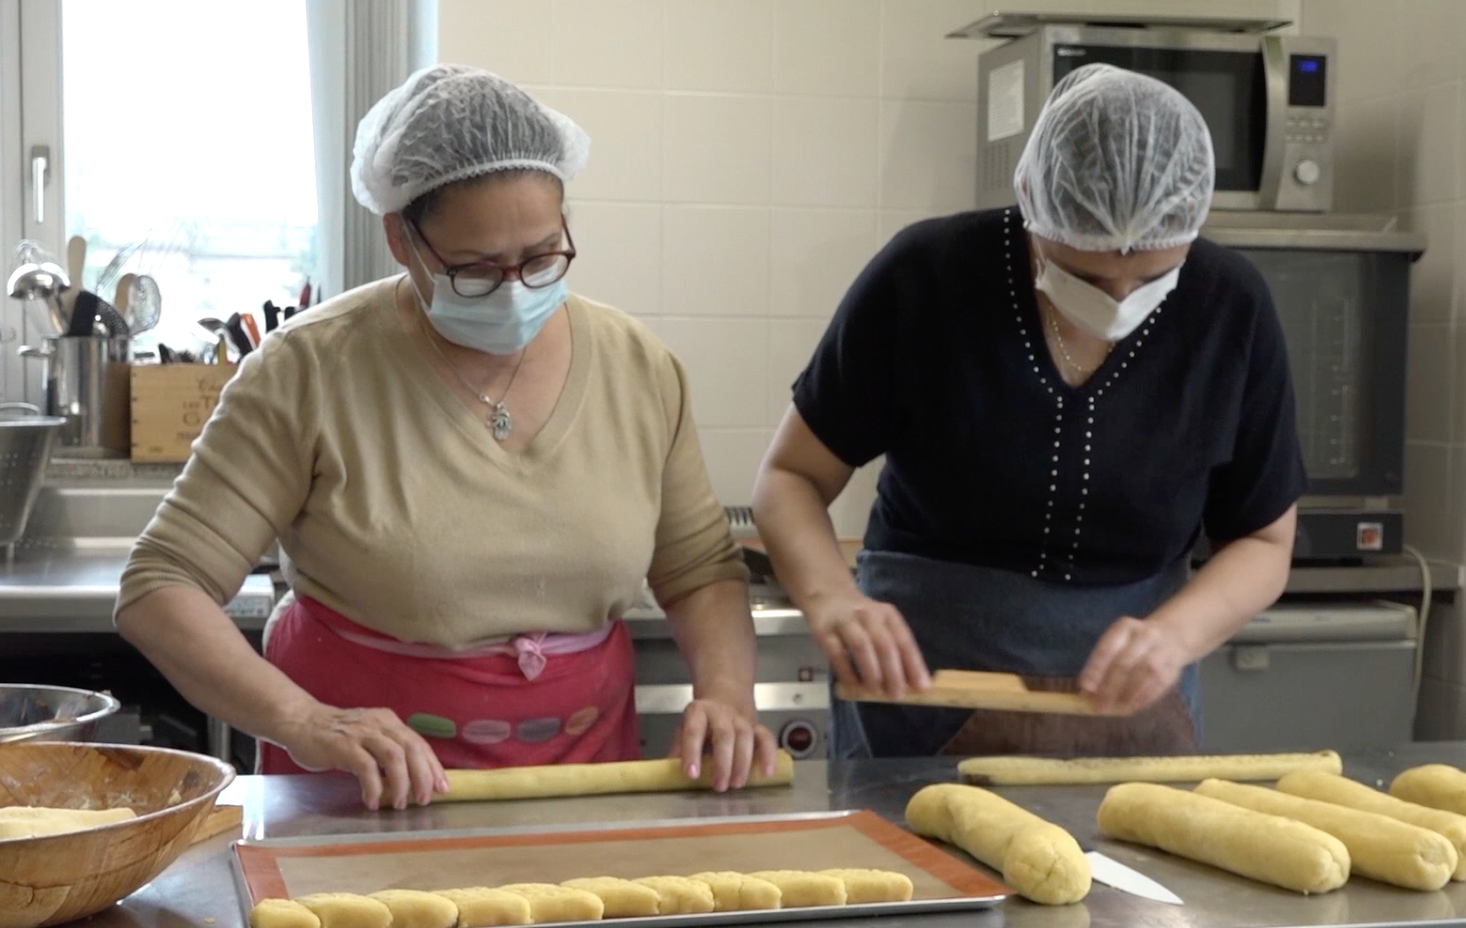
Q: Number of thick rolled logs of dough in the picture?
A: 5